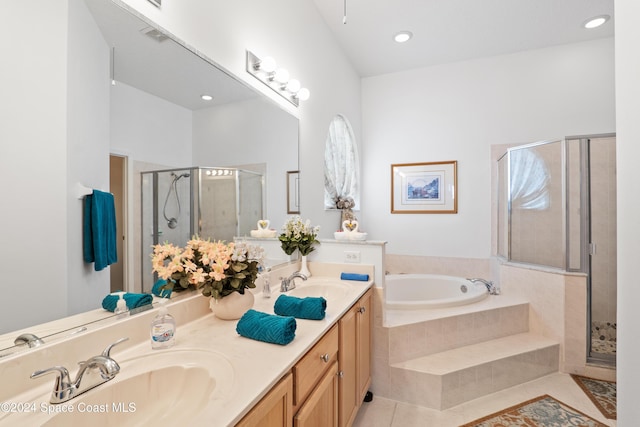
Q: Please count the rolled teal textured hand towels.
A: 2